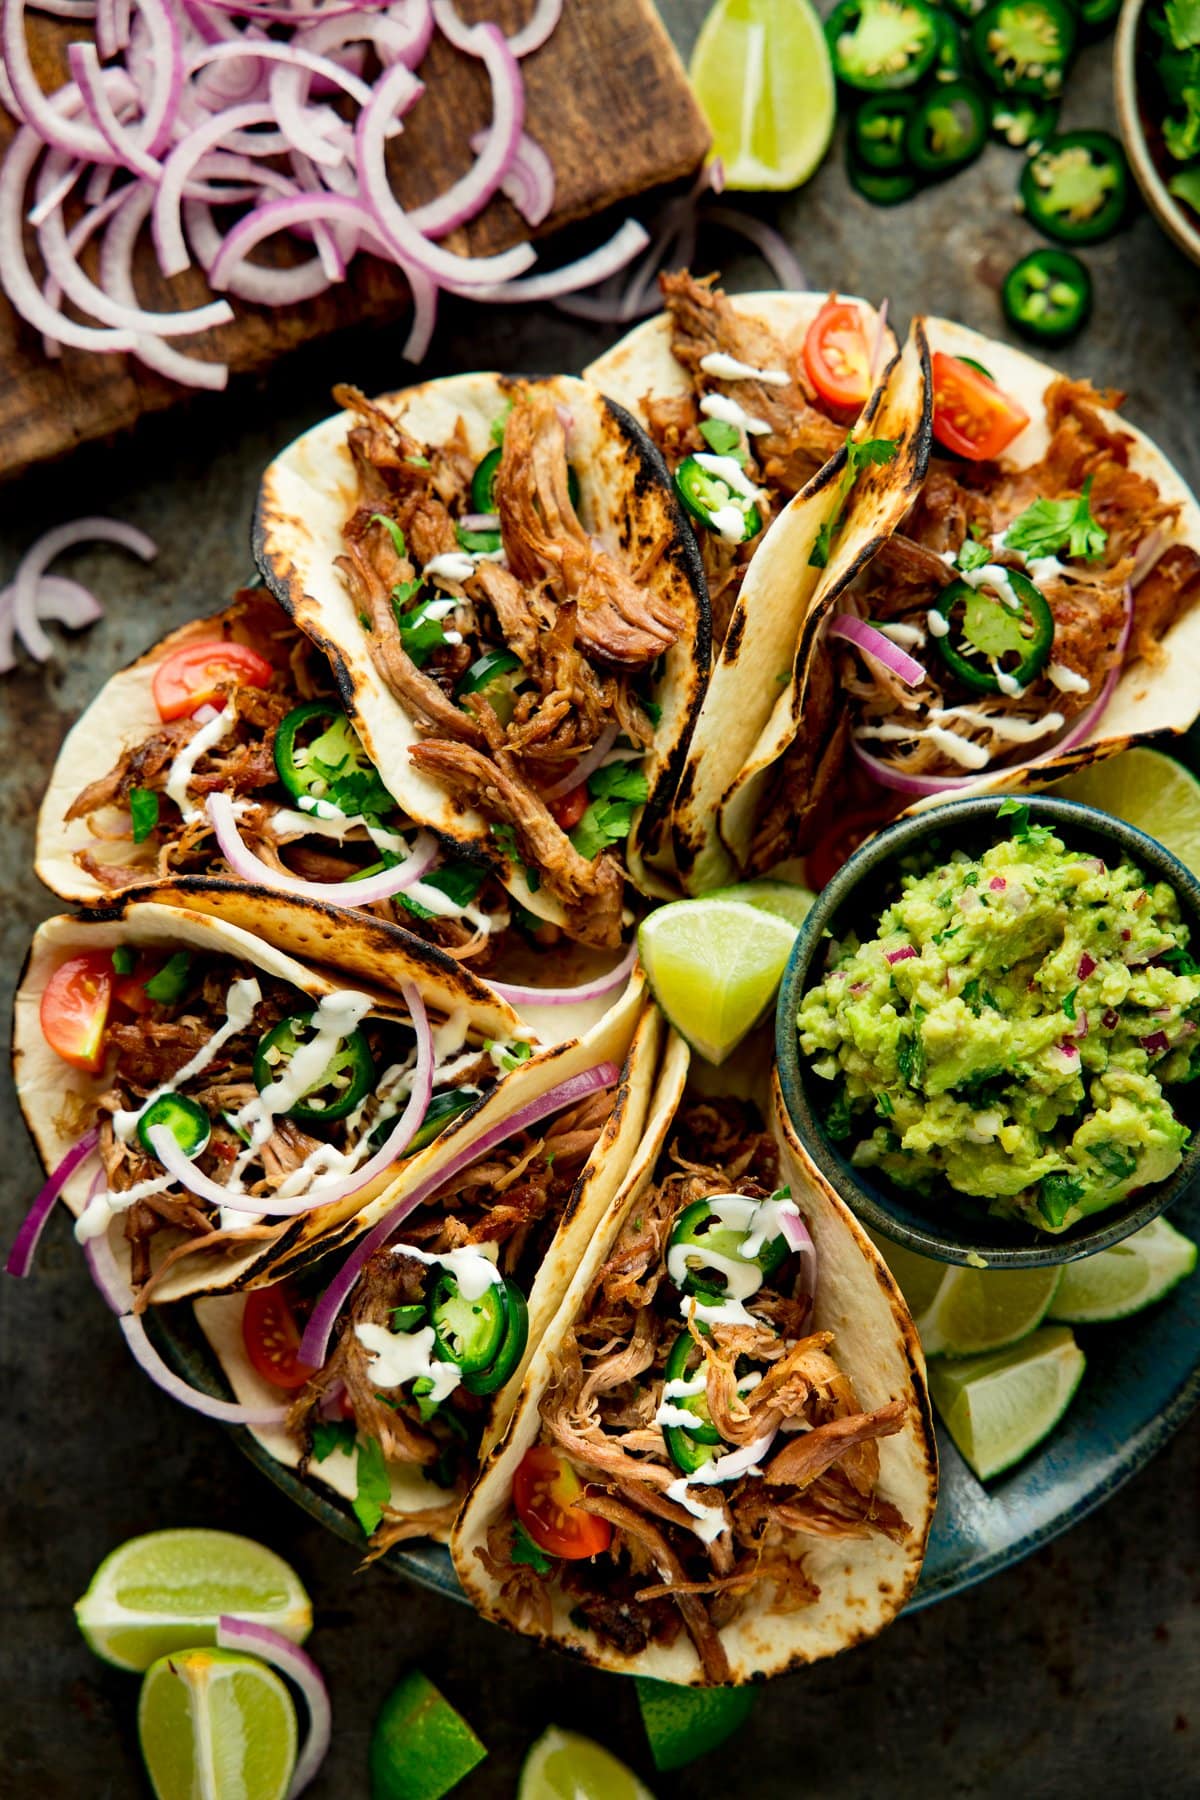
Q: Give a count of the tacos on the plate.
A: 7